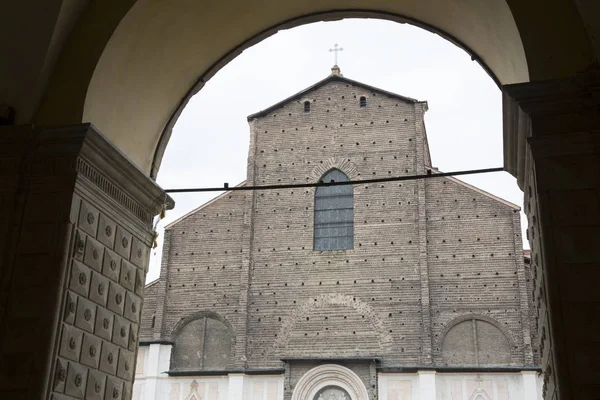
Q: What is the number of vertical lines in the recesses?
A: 2